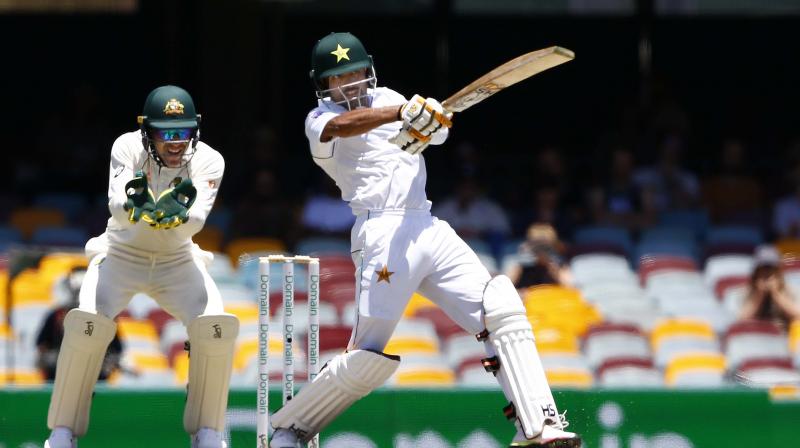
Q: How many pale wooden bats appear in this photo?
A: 1